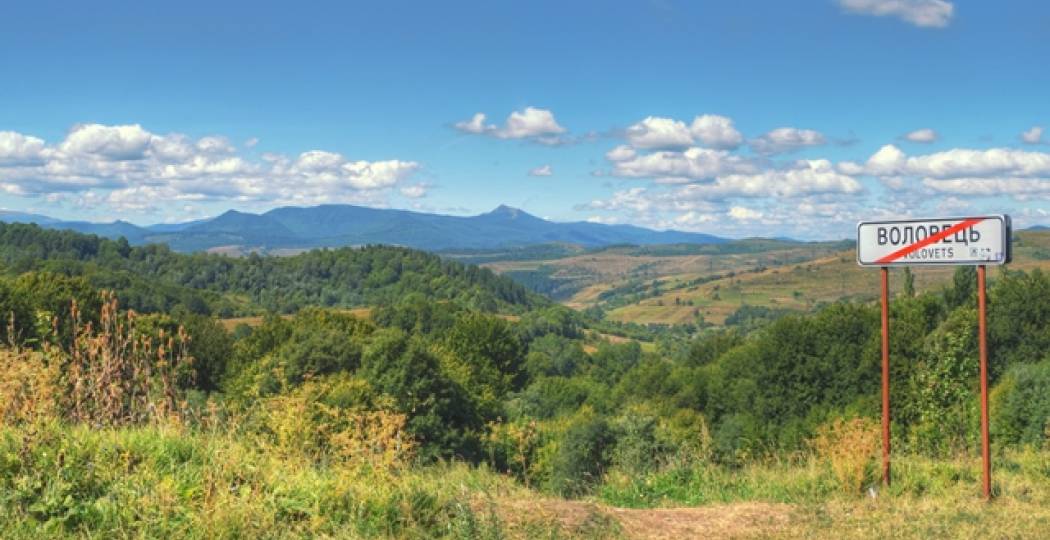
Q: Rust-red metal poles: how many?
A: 2